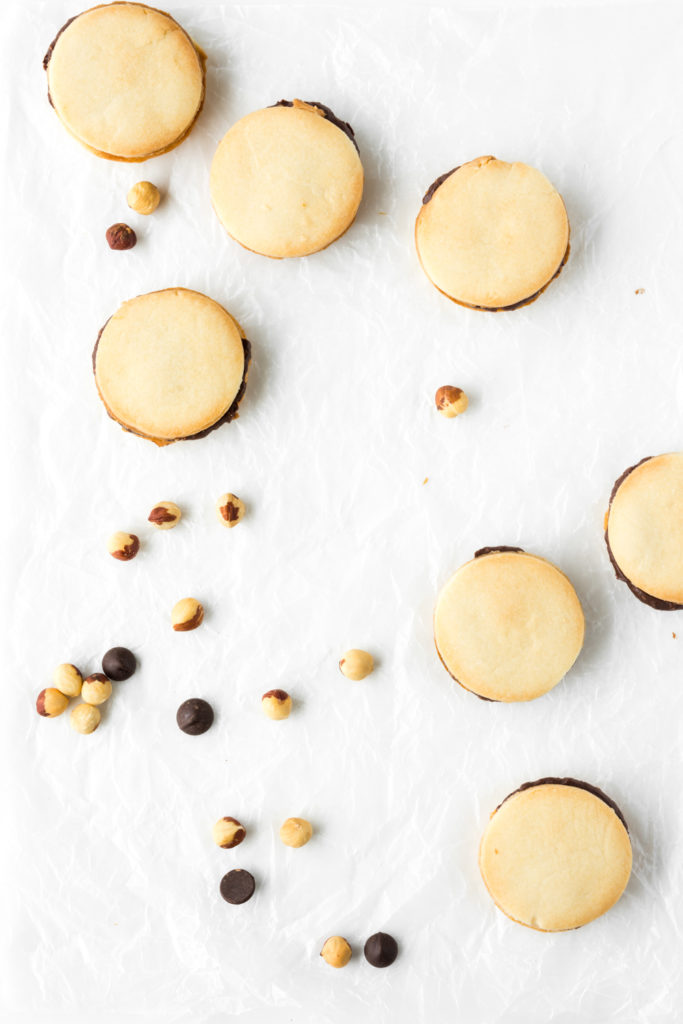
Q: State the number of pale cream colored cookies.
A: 7